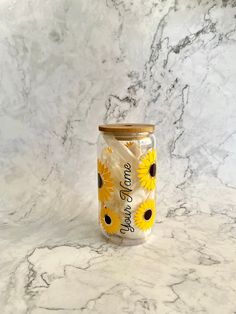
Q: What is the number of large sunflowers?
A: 4